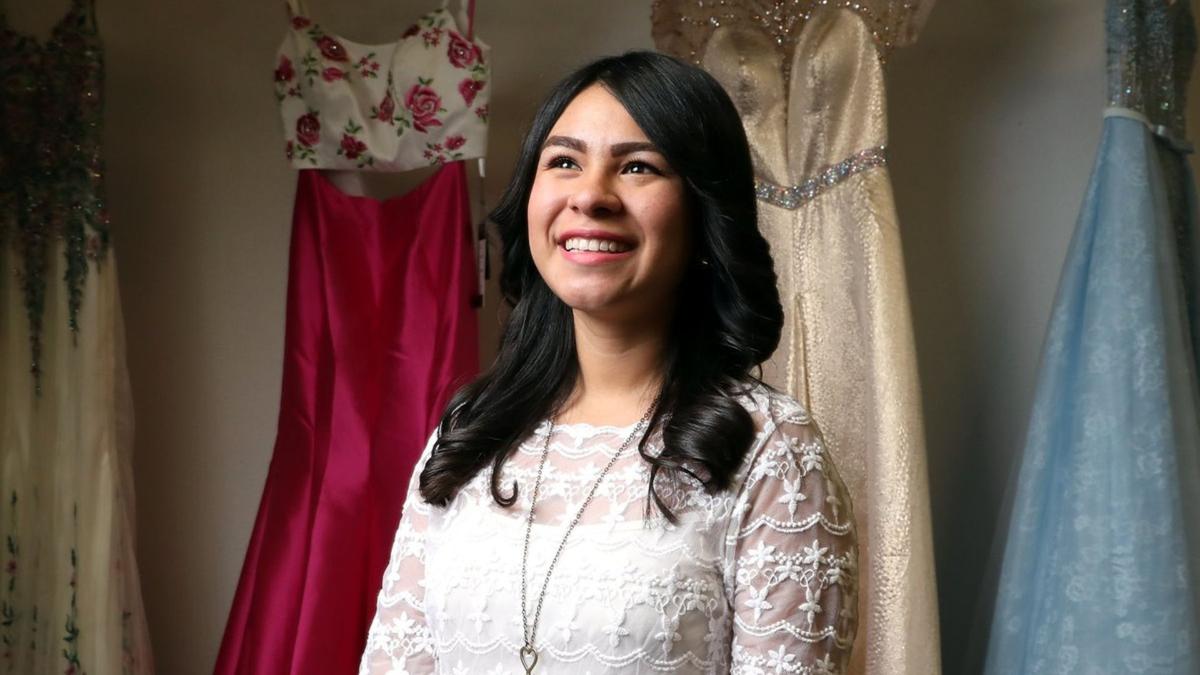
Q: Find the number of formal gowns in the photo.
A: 4